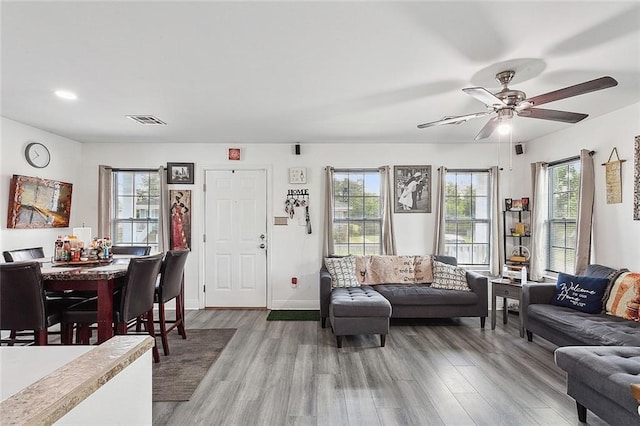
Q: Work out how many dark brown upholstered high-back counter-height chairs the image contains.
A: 5